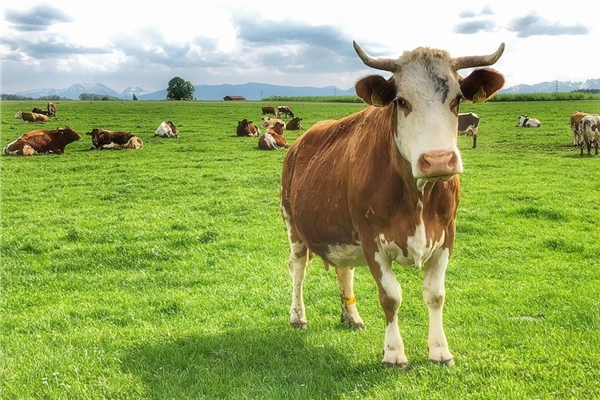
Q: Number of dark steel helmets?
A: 0